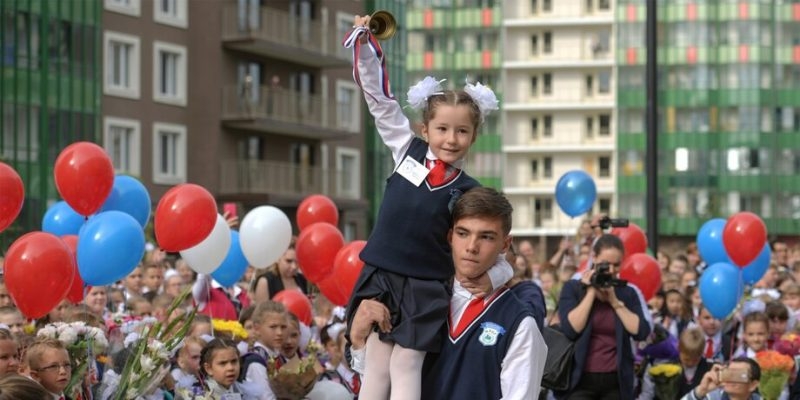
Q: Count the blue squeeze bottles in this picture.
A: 0